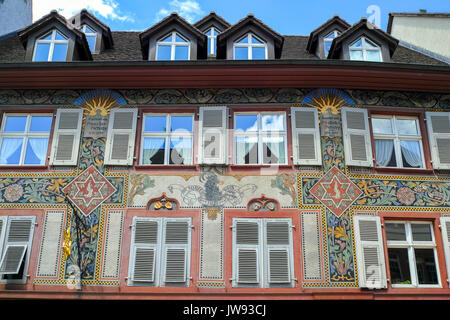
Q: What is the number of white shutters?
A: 14